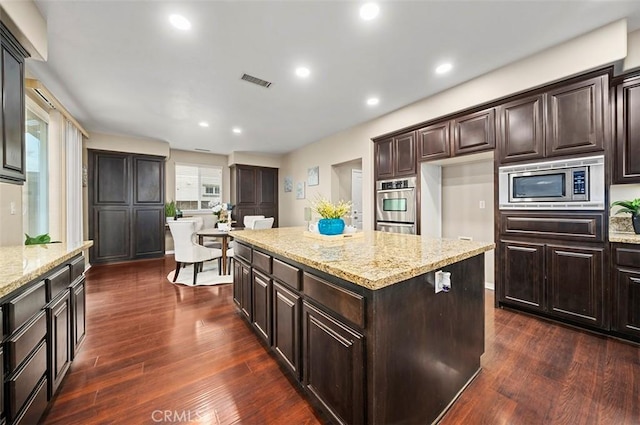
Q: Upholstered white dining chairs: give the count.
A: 4